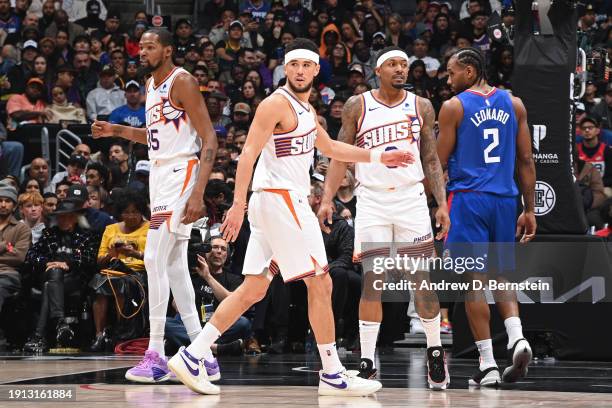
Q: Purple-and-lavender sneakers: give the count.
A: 2